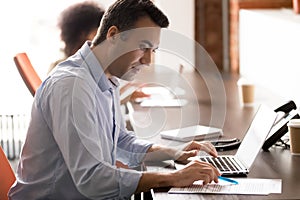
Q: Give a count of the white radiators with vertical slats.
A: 1